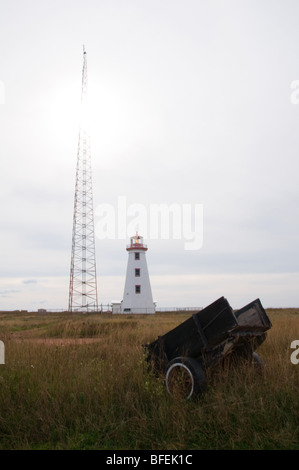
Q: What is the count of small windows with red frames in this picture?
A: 3